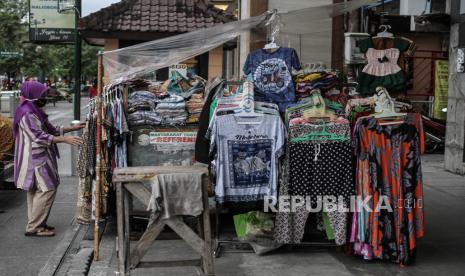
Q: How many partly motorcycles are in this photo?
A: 1